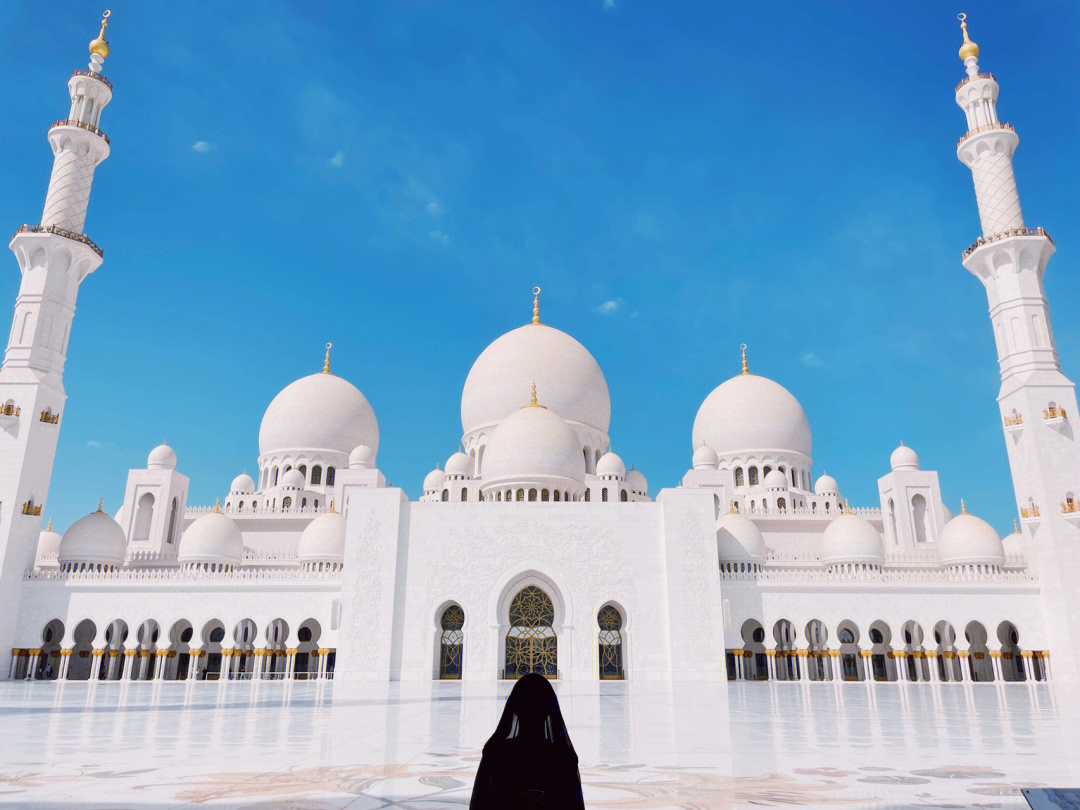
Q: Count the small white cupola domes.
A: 12